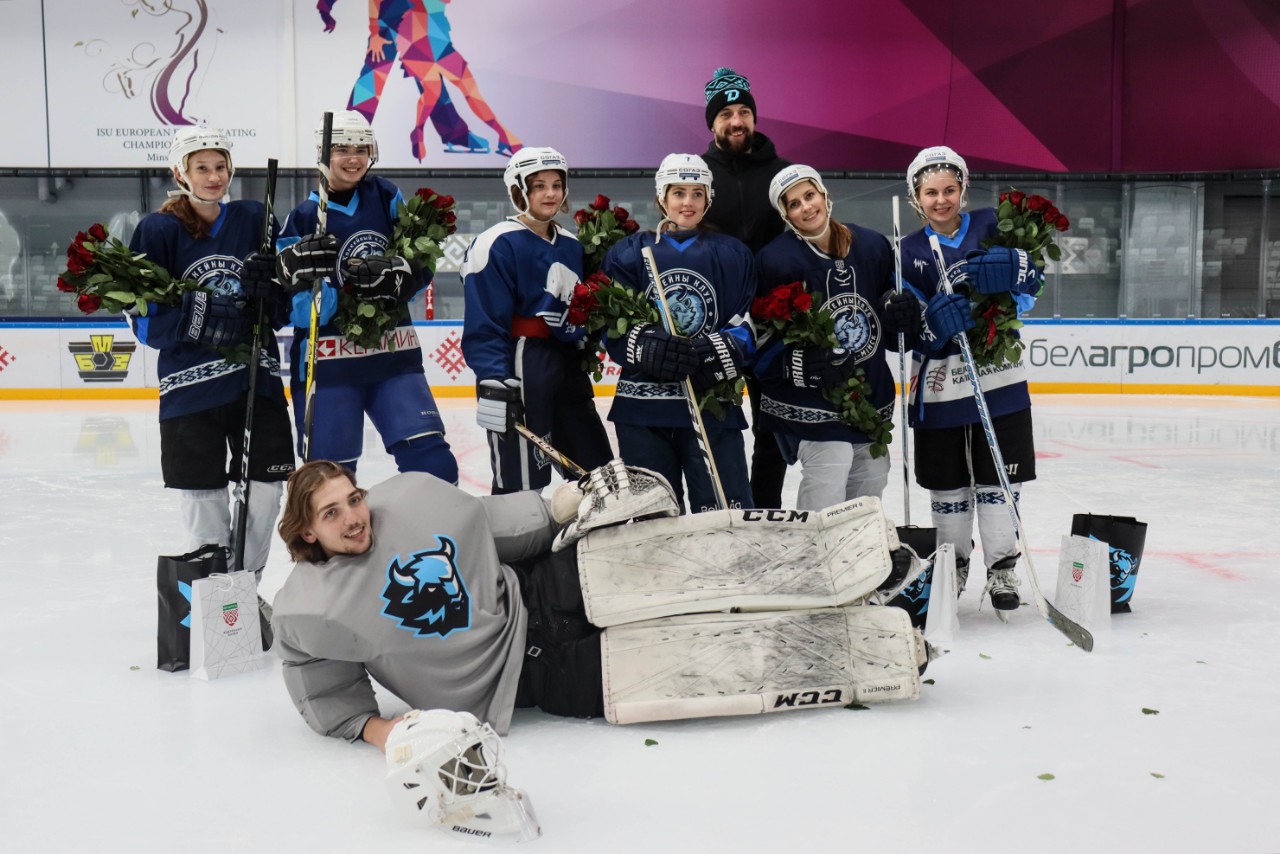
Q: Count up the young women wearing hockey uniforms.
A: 6